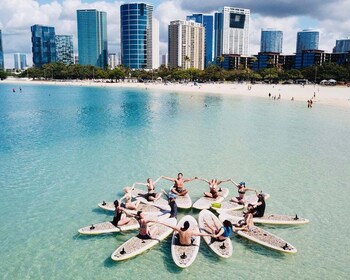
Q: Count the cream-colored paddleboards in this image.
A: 11